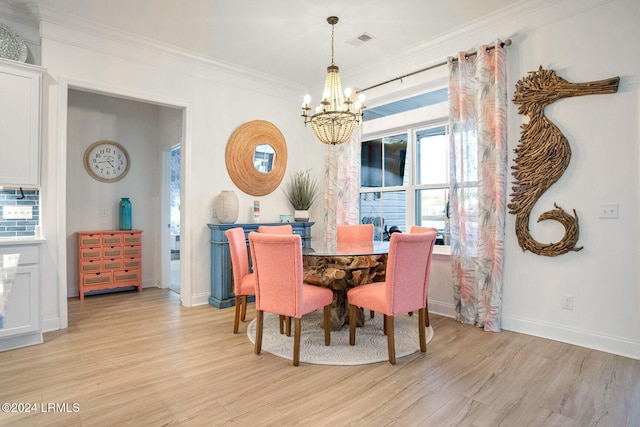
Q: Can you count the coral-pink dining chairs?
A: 6